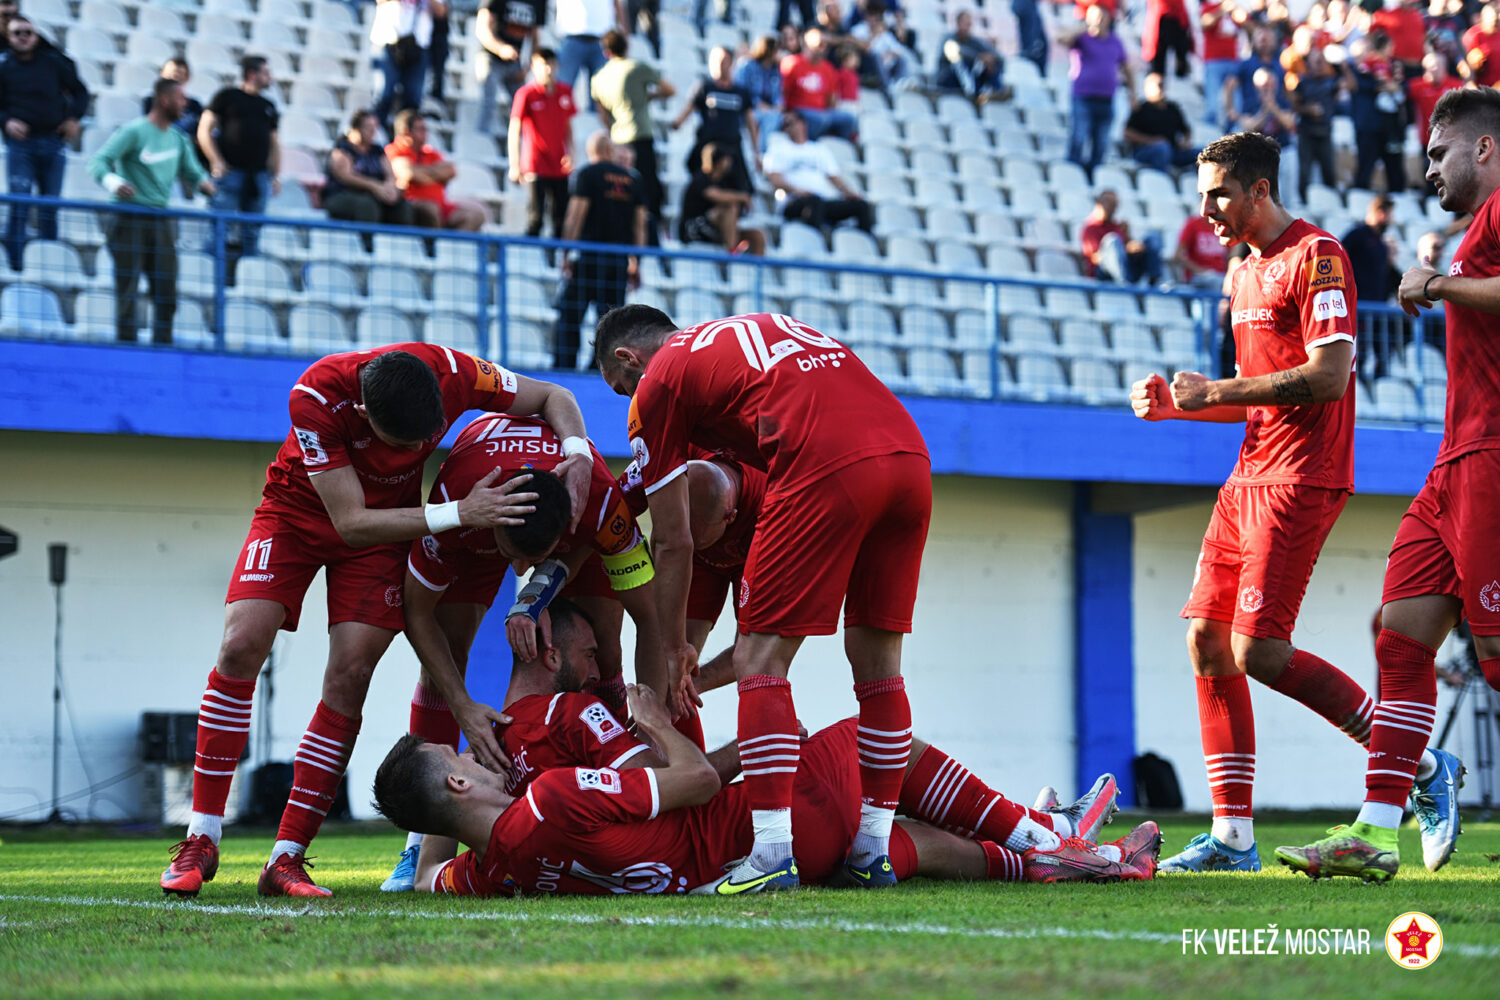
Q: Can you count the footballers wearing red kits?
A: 8